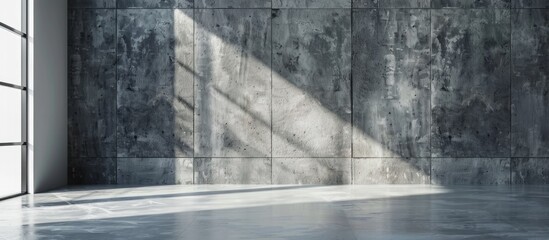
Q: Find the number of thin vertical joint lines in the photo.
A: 6